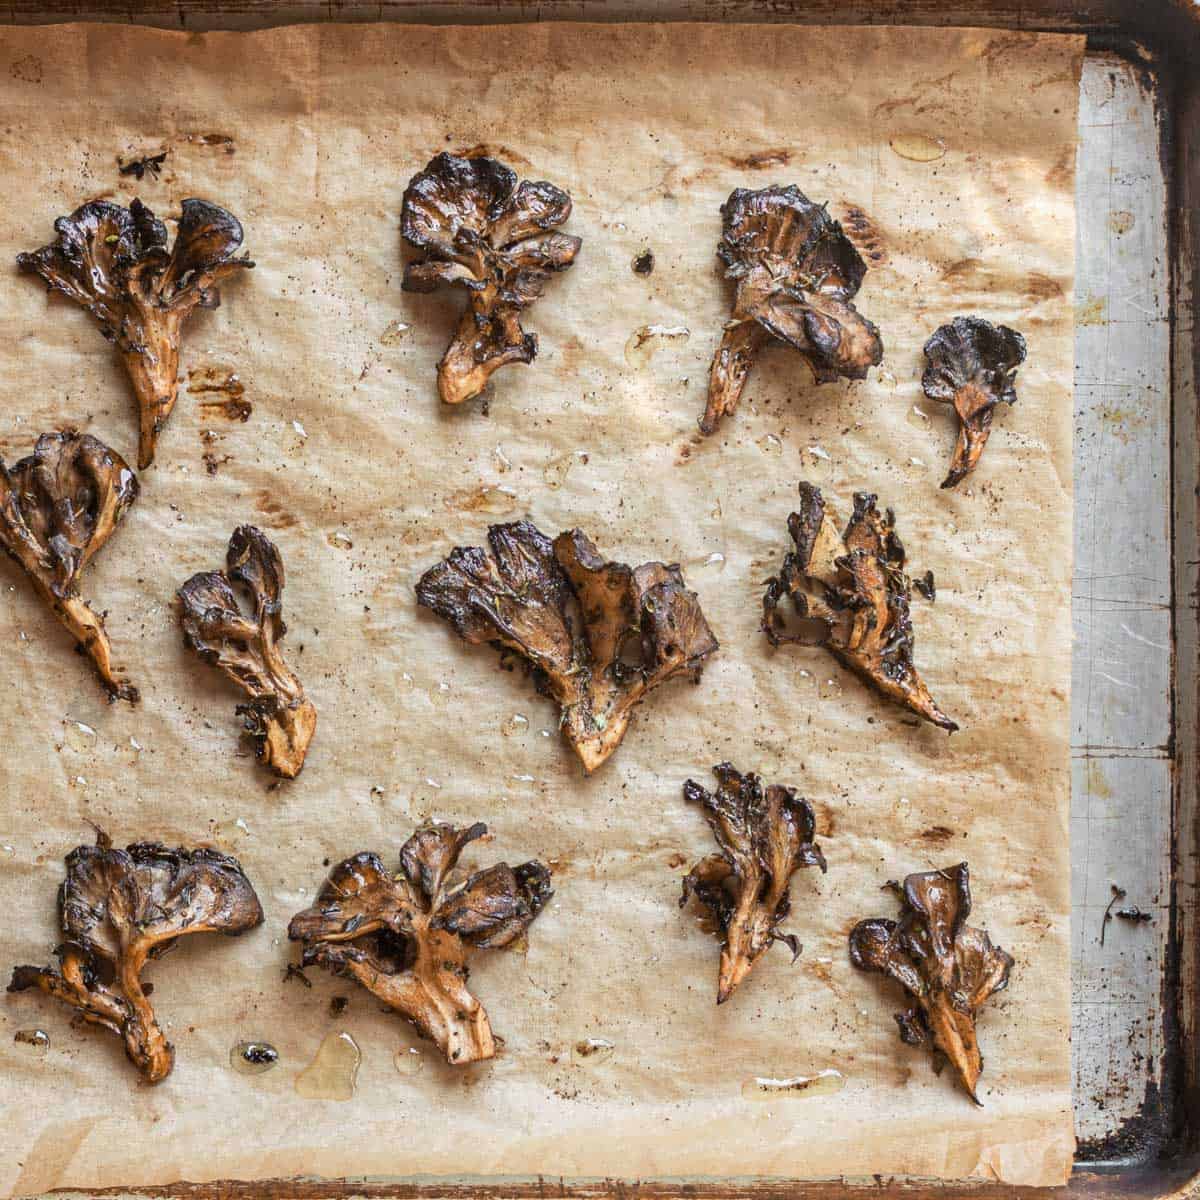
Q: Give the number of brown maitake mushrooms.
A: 12